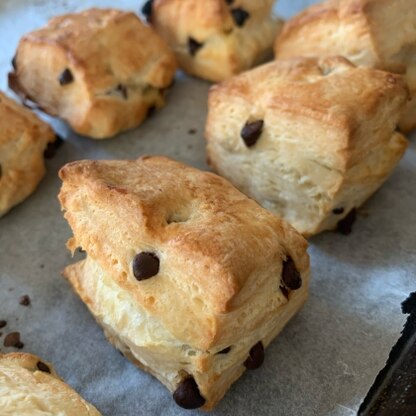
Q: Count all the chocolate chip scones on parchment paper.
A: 7